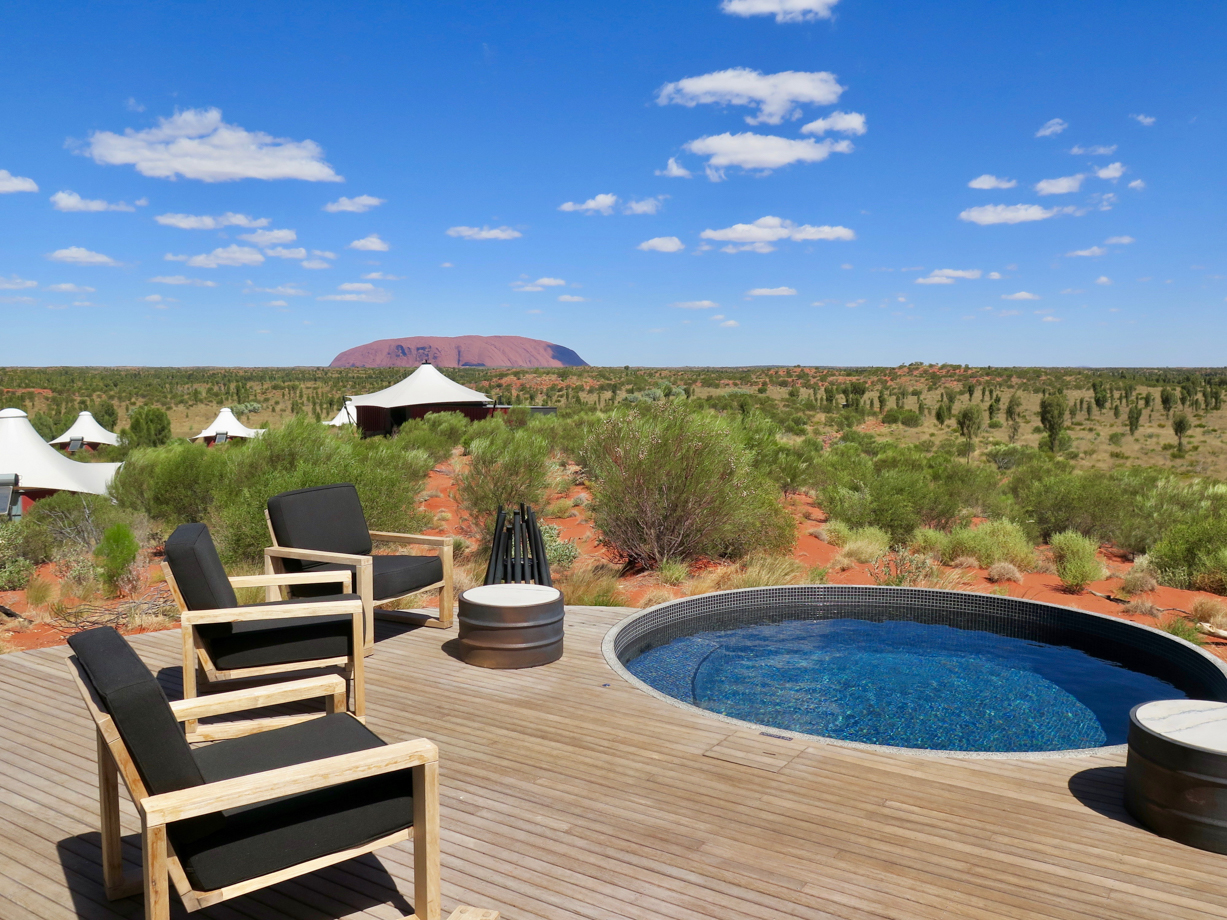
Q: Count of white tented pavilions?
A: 5